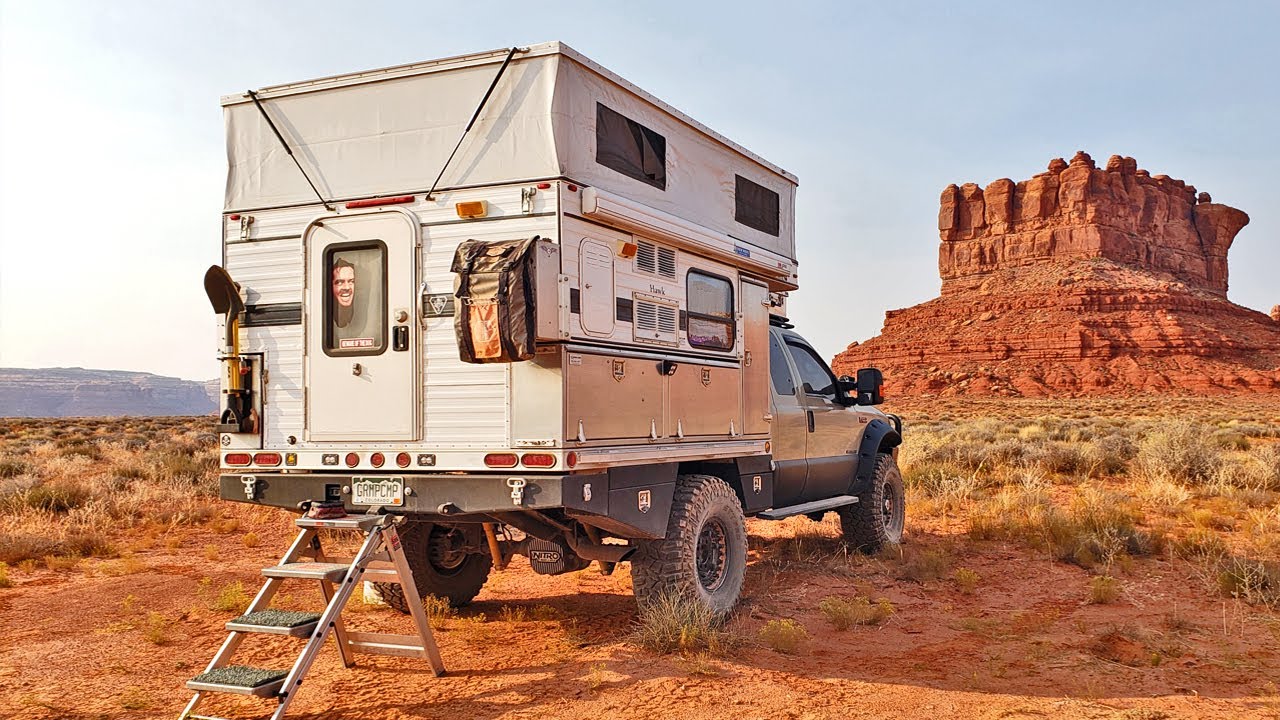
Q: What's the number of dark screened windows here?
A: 2